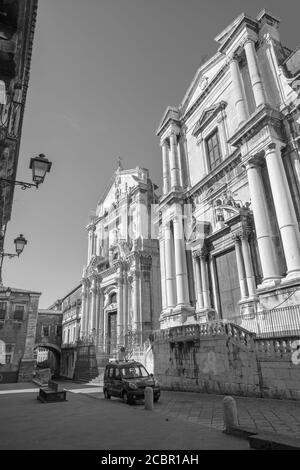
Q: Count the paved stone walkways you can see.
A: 1